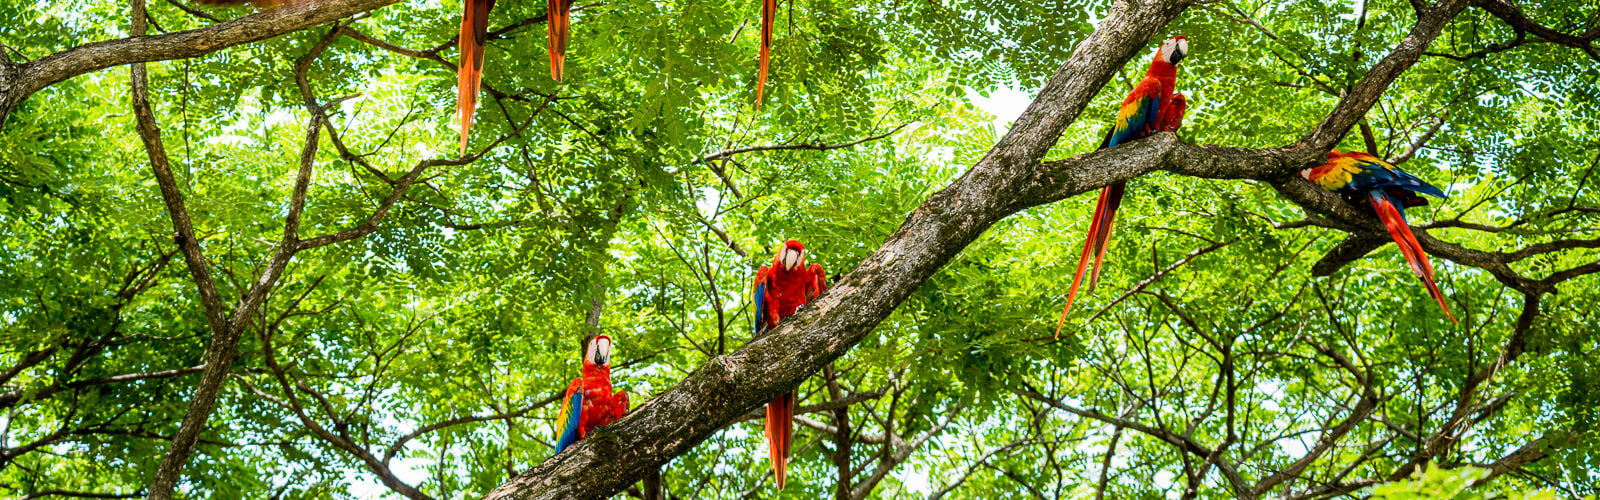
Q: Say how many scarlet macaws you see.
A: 7